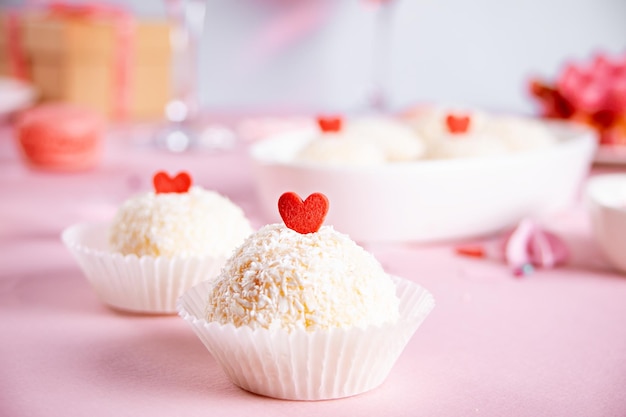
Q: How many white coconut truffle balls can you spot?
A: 7